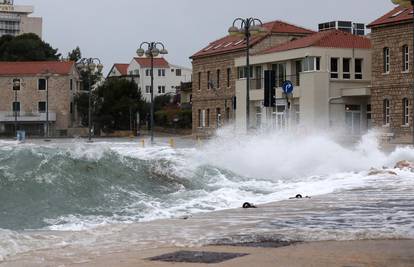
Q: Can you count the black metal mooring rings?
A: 2